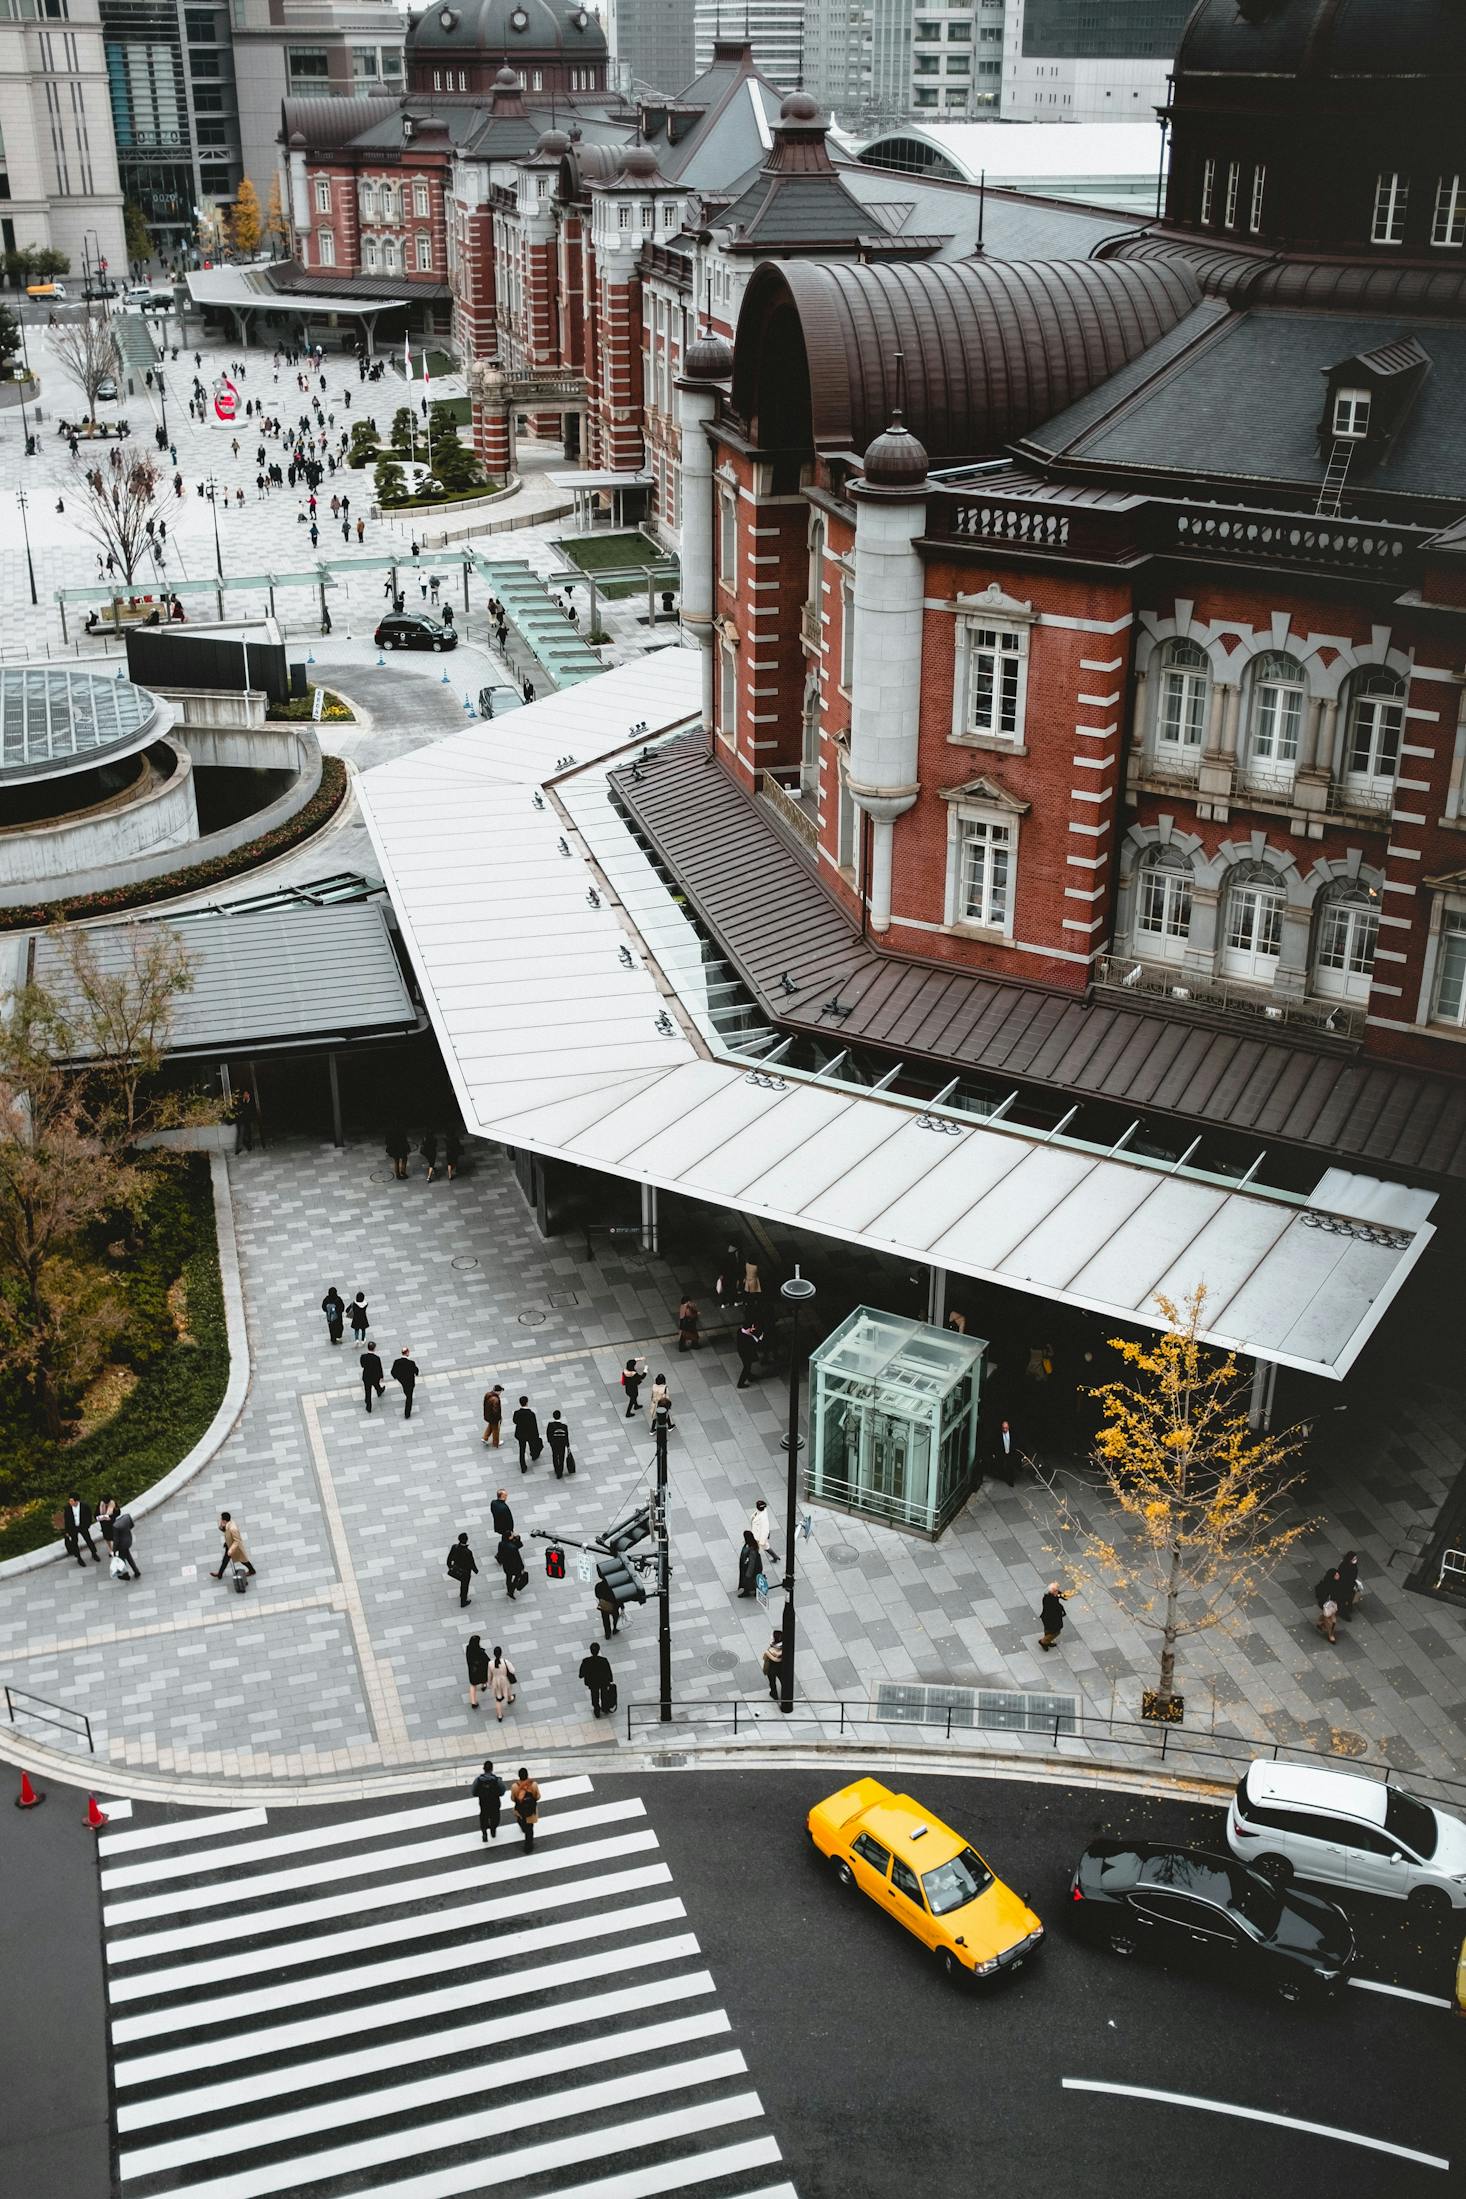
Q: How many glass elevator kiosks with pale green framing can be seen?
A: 1